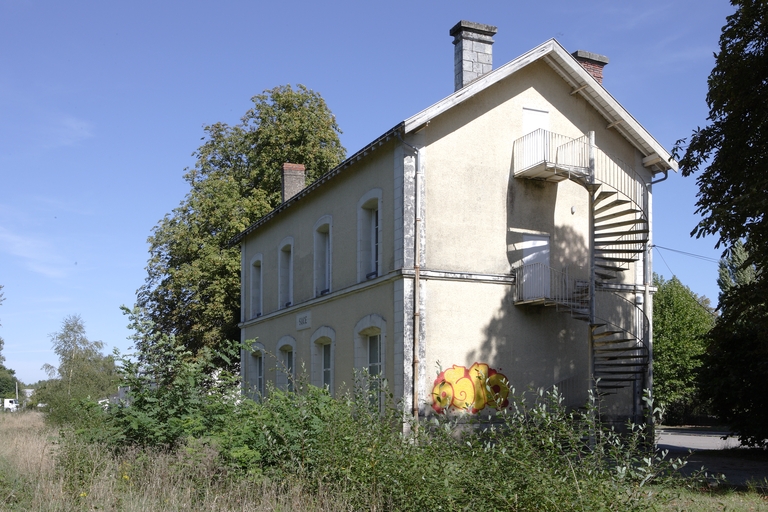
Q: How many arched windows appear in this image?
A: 8